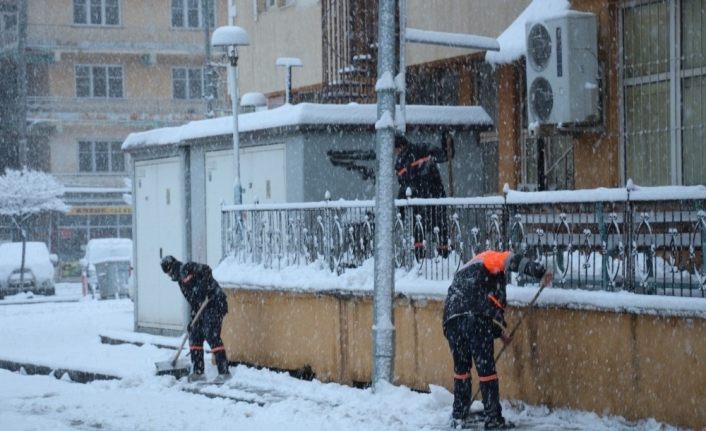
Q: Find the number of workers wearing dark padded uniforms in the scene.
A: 3